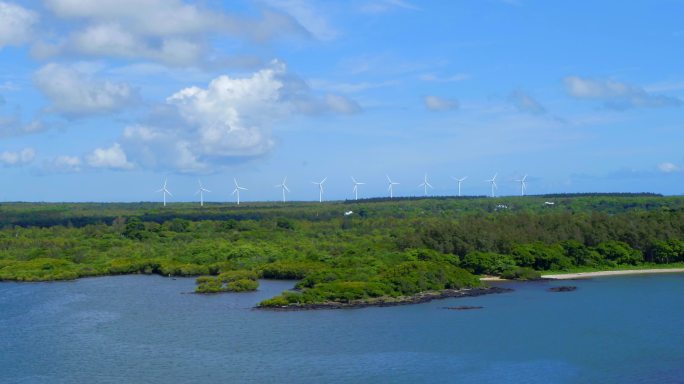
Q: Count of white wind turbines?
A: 11